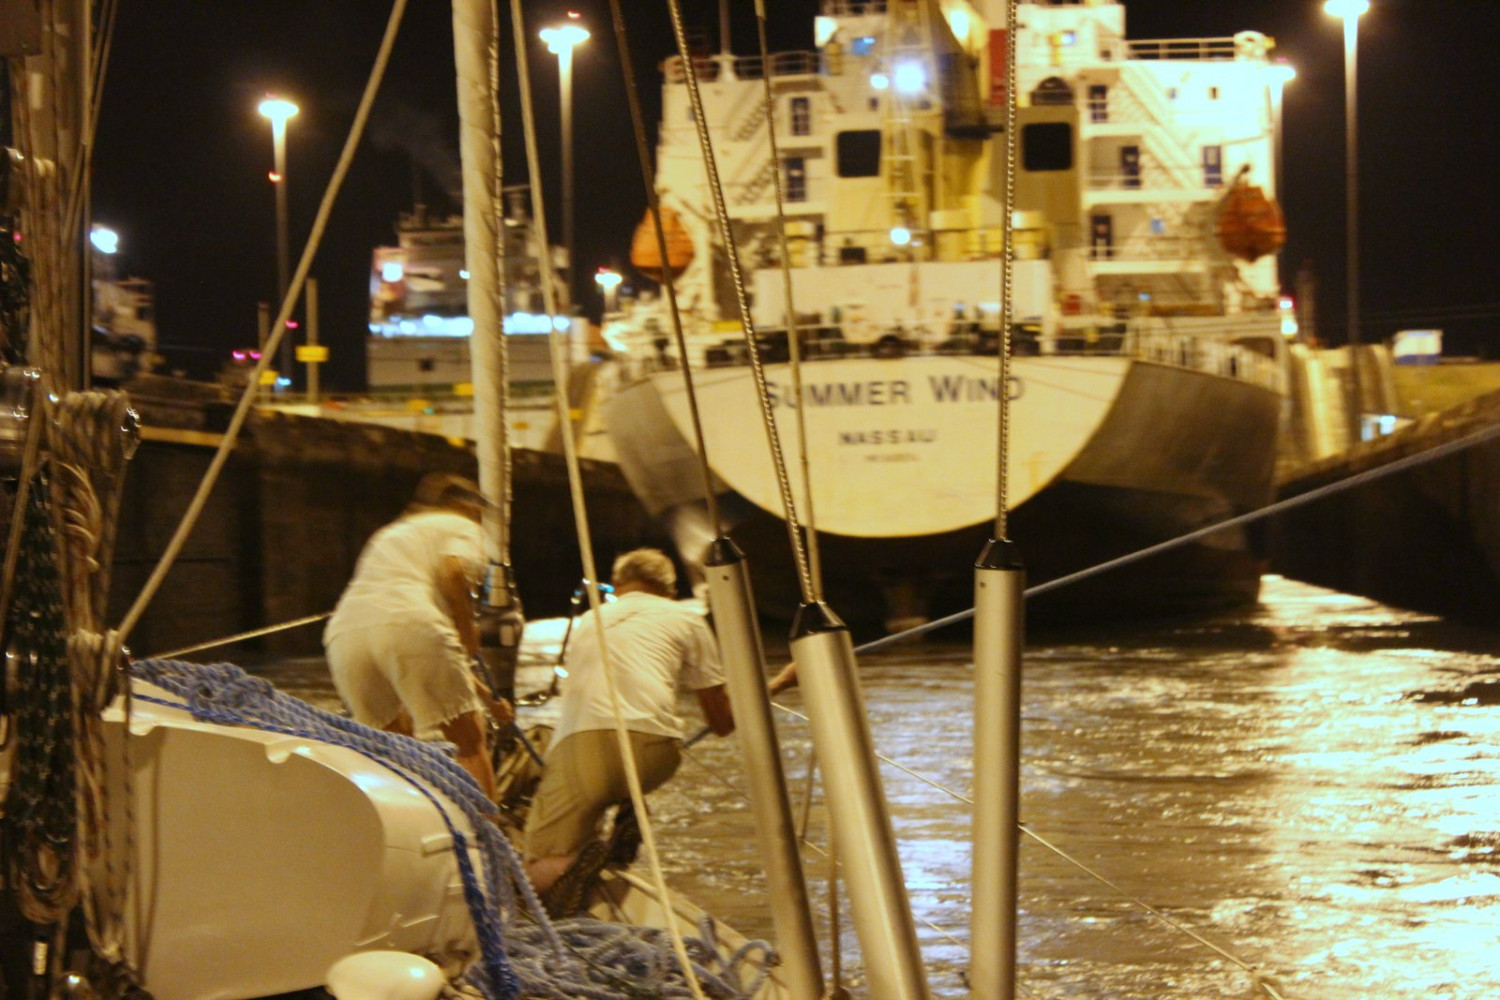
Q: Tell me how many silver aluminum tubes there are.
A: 3